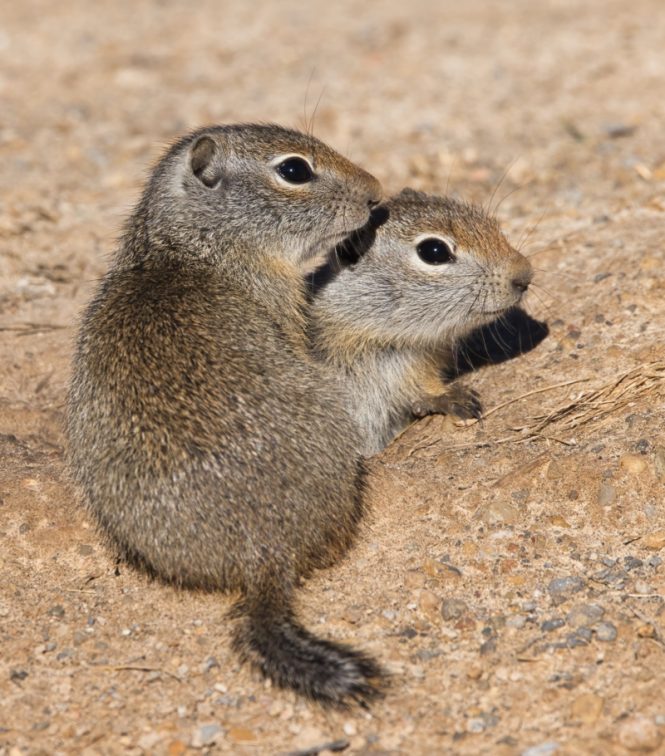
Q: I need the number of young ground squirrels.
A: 2